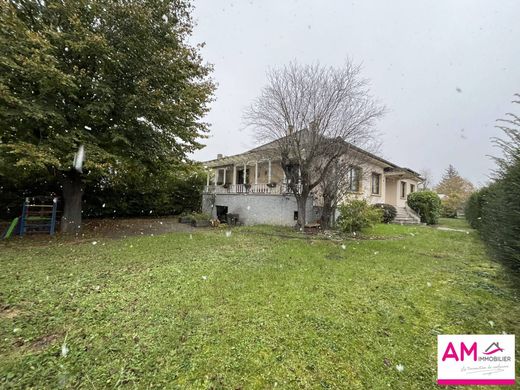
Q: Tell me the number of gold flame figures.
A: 0